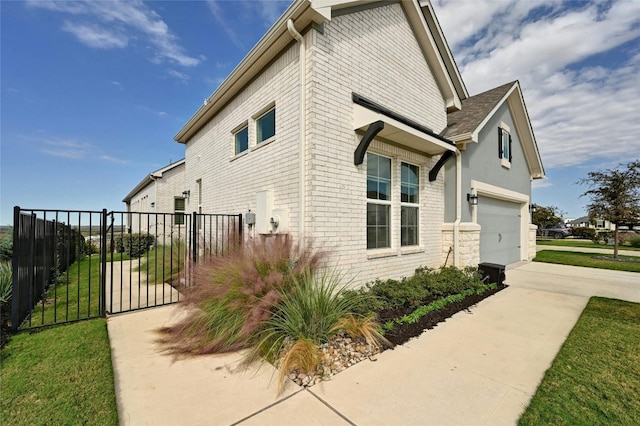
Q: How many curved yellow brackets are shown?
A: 0